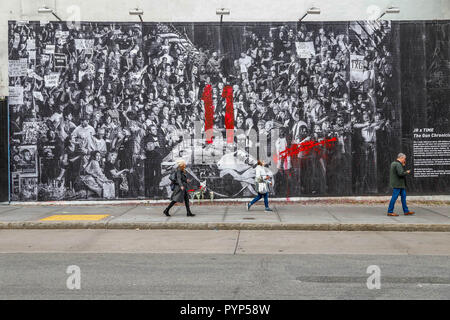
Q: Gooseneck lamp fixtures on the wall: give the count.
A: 5